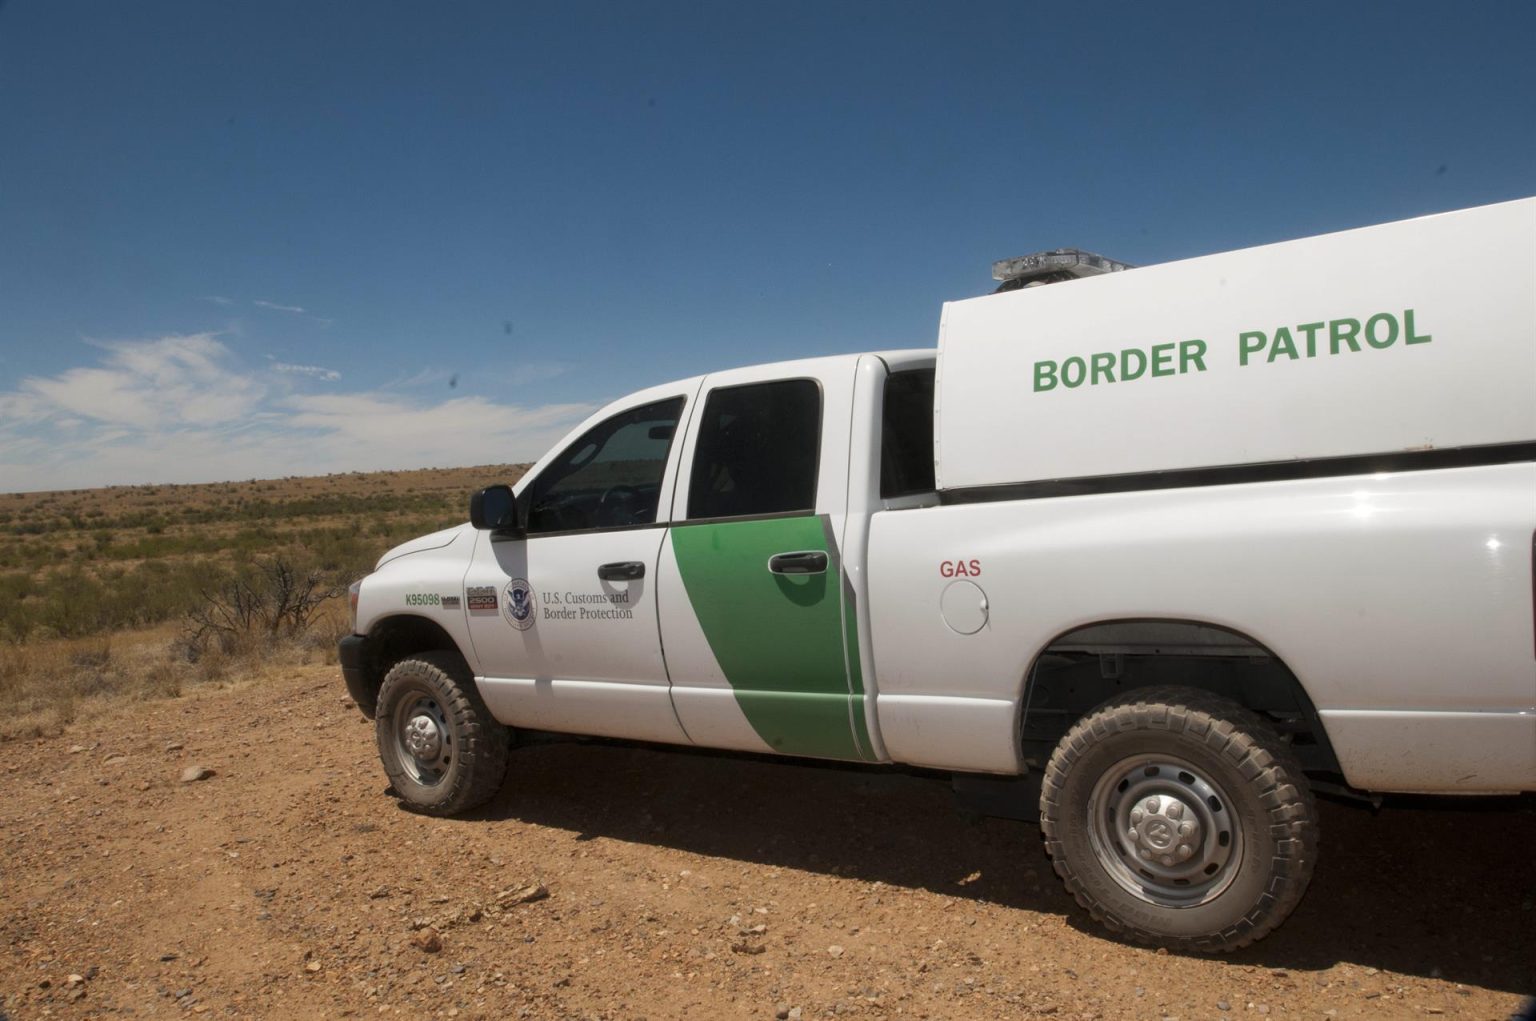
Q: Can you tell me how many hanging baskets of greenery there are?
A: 0